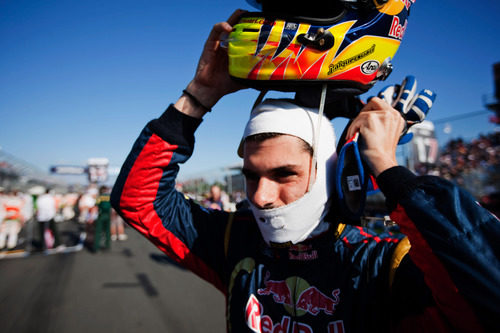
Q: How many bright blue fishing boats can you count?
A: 0